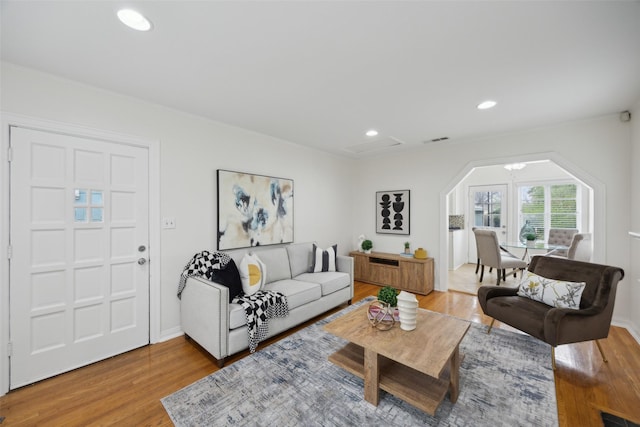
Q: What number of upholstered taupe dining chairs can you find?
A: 4